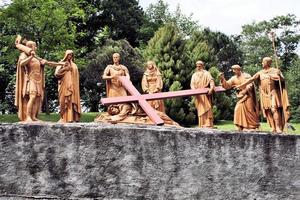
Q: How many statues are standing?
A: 7